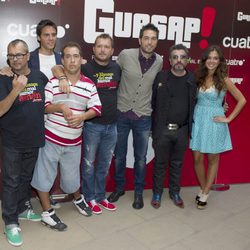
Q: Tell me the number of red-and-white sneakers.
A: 2